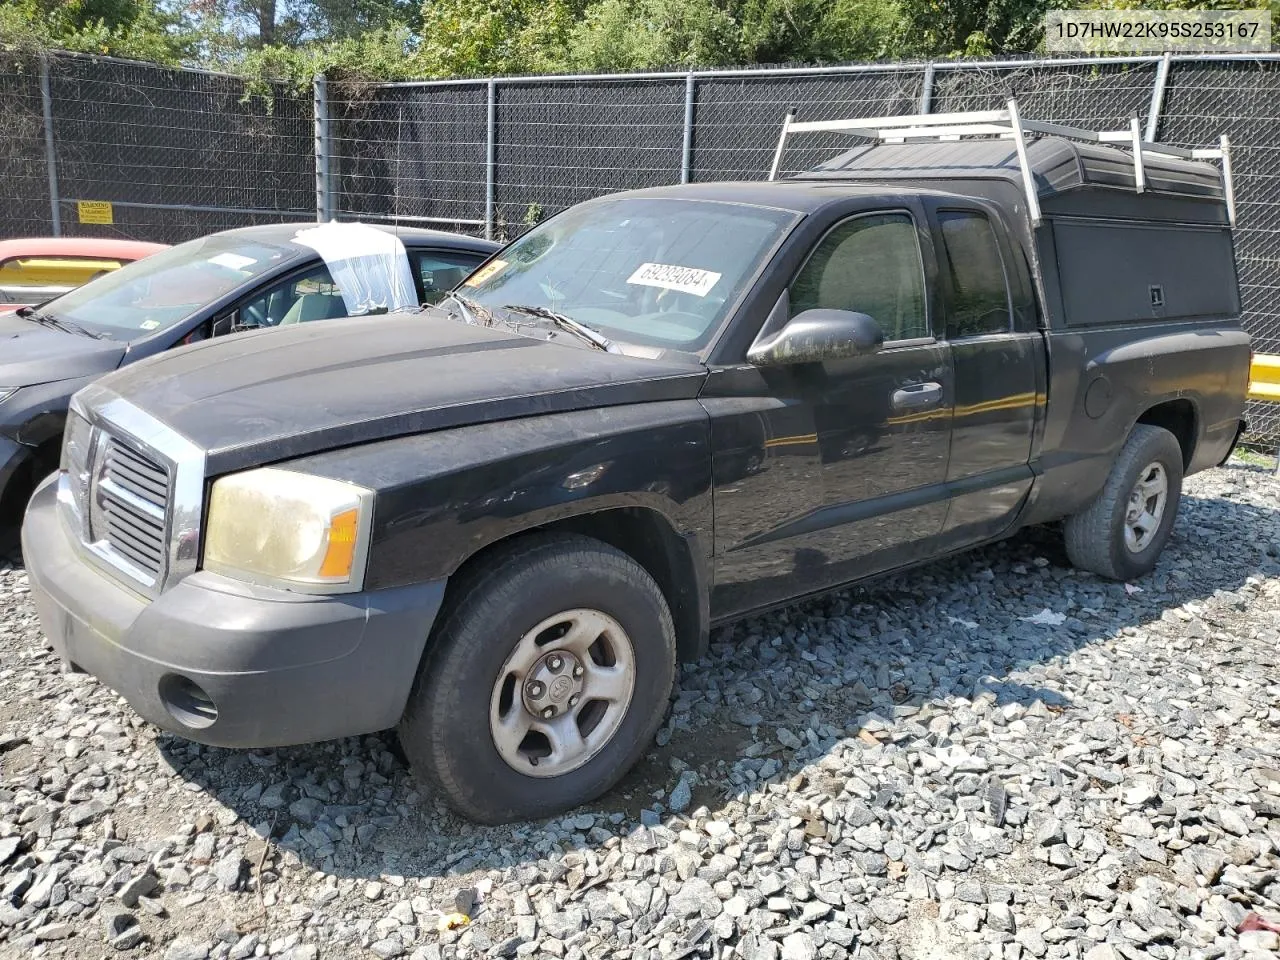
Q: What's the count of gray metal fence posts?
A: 6